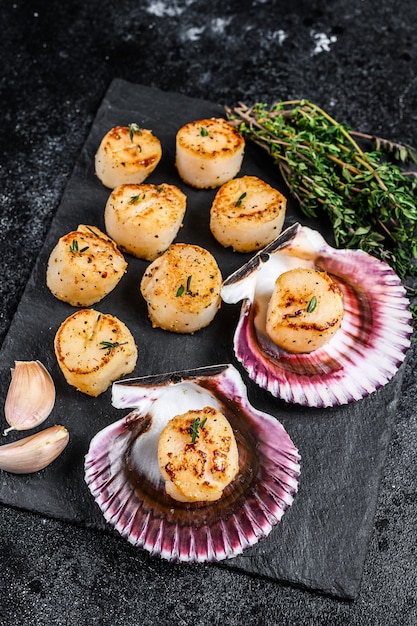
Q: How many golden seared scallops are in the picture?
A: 9